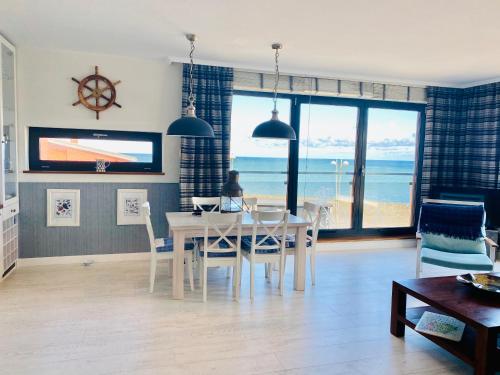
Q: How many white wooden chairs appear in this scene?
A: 6